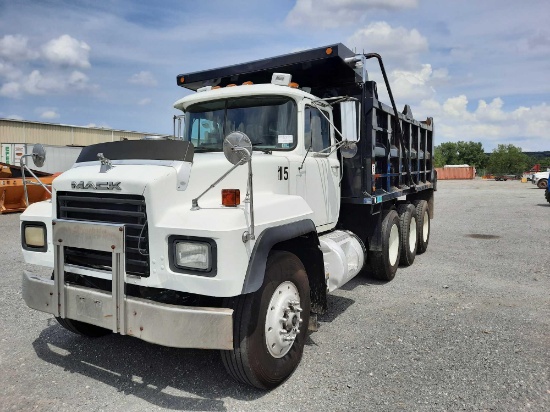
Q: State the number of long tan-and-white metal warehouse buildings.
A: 1